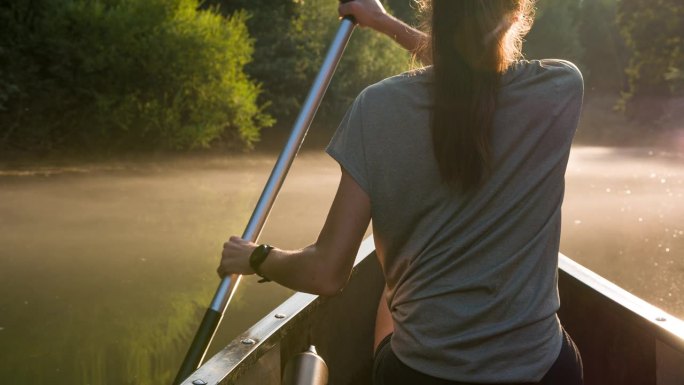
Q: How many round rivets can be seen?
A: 4